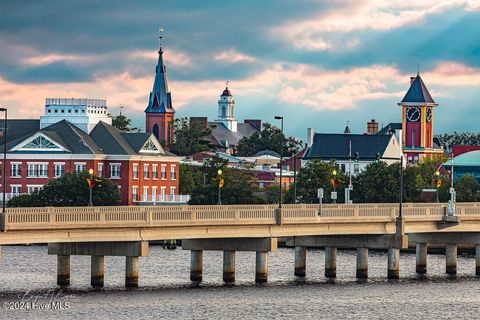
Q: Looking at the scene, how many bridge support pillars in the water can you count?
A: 13